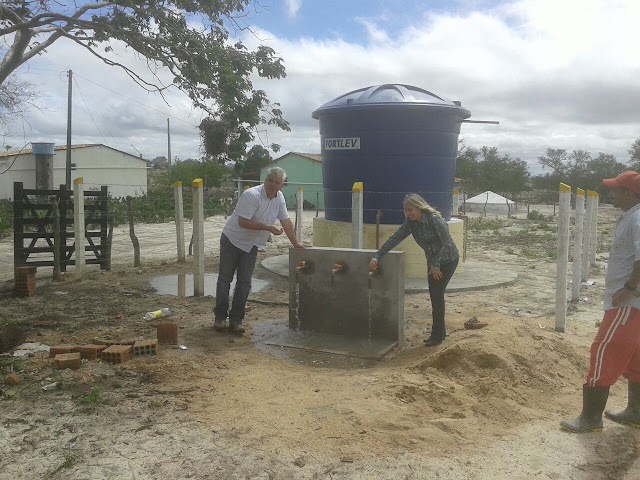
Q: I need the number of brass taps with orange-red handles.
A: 3